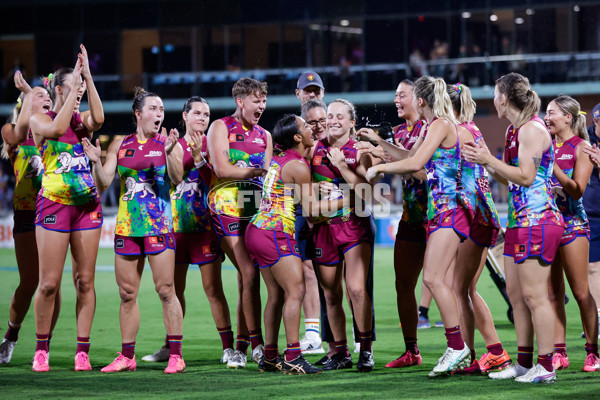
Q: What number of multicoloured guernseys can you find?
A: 12